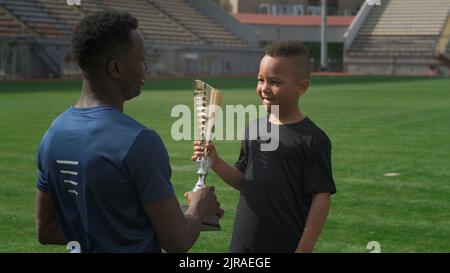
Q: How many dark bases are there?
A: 1